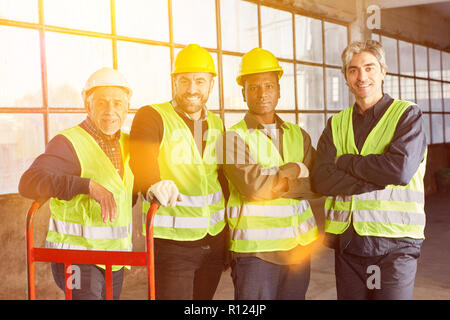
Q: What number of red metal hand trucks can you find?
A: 1